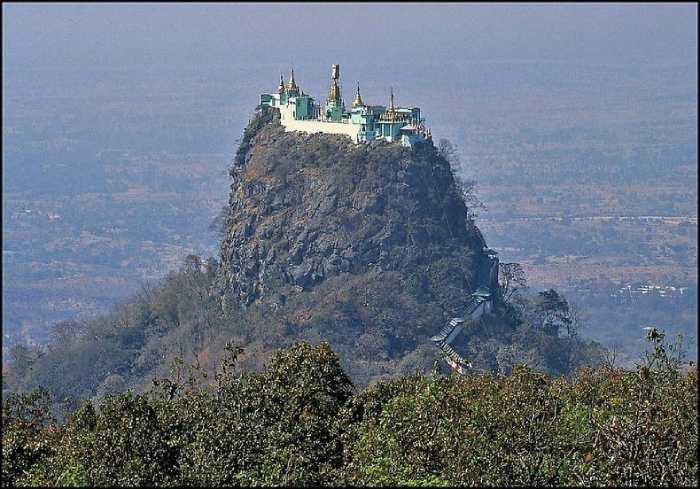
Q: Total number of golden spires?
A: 5